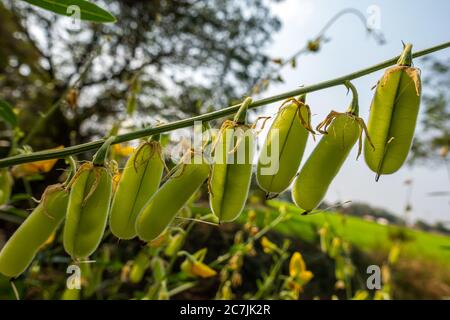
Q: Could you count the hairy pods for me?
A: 8